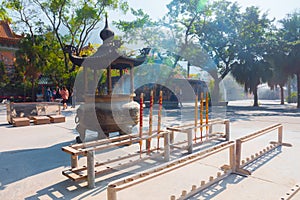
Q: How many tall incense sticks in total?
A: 6